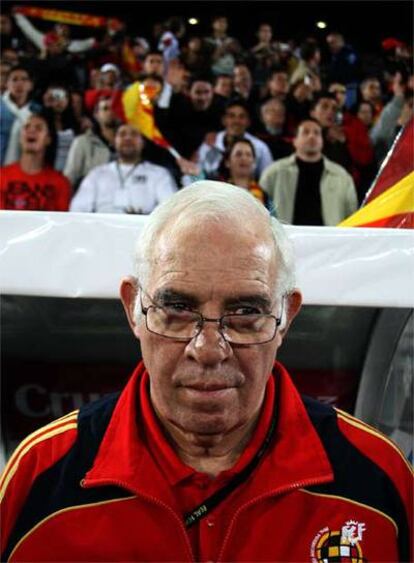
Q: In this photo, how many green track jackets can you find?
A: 0